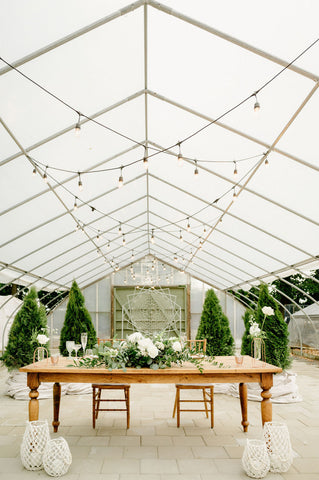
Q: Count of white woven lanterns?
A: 4